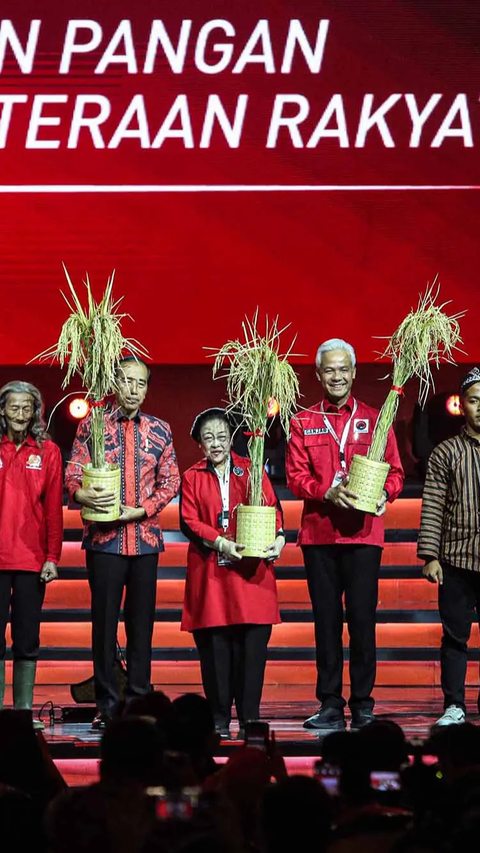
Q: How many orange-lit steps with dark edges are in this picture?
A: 5